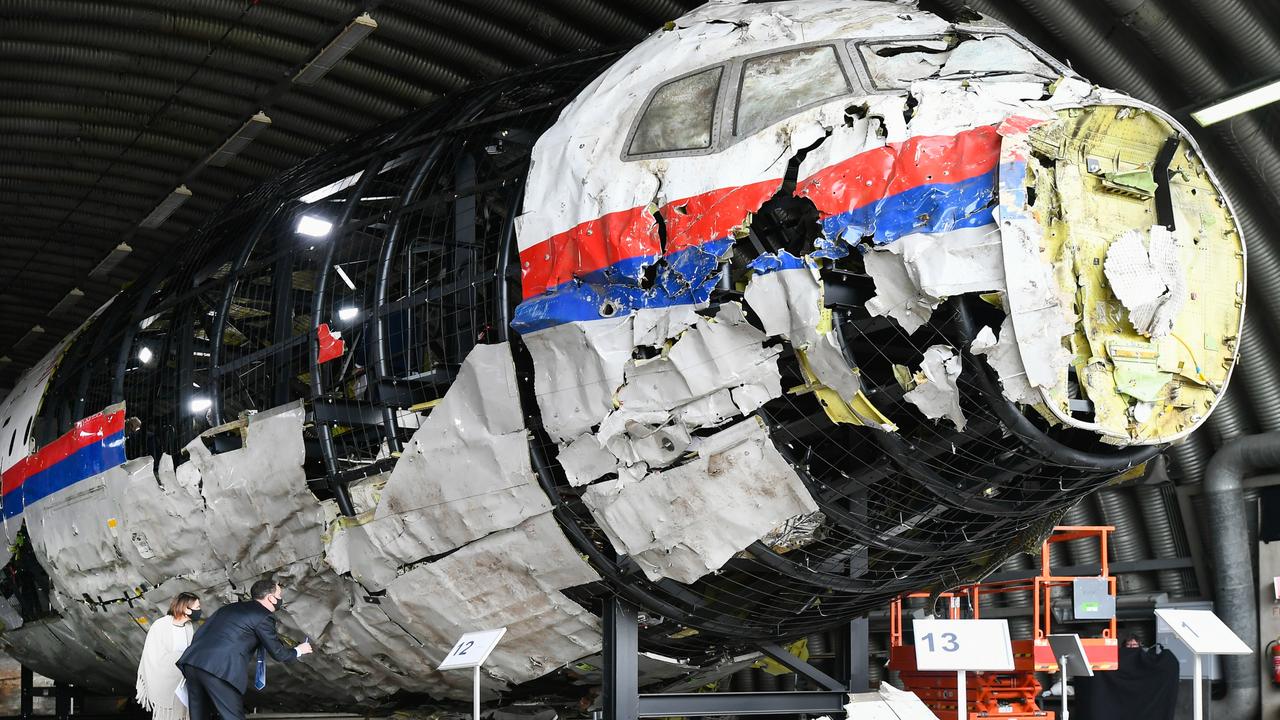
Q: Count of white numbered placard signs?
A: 3